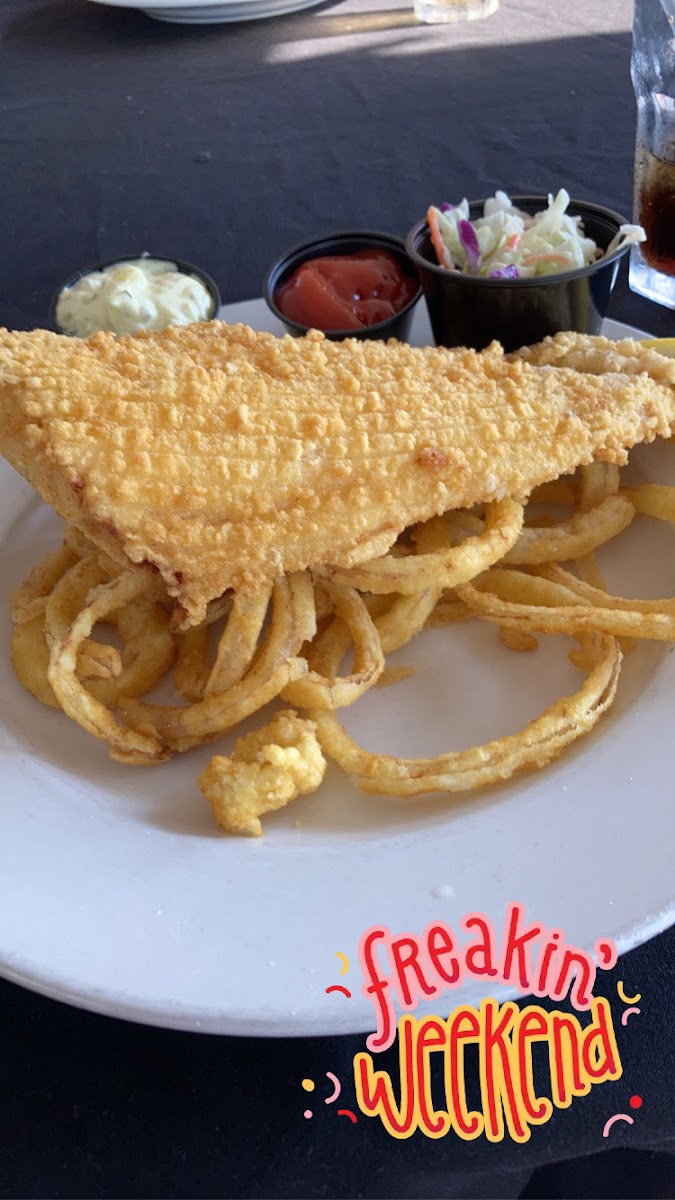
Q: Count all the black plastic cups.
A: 3